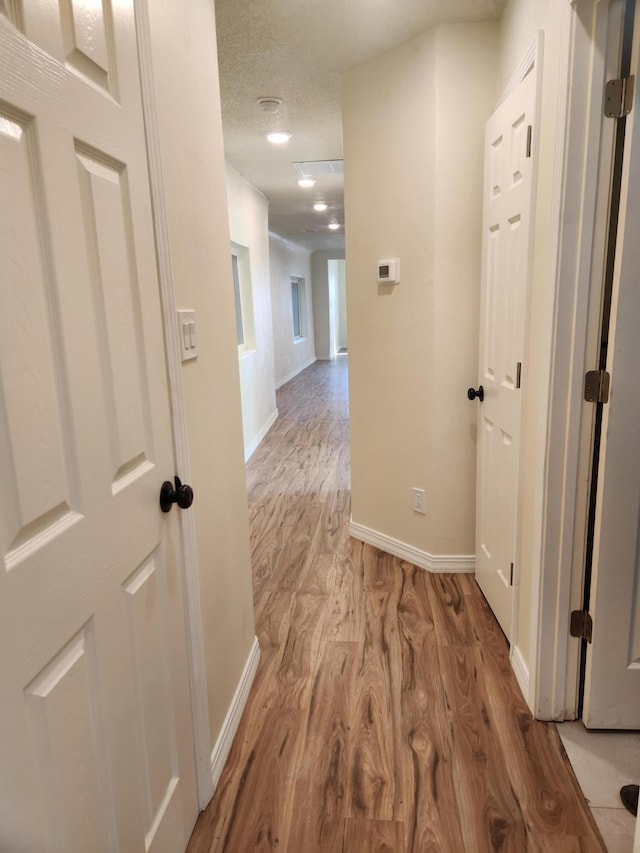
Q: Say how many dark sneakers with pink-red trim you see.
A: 0